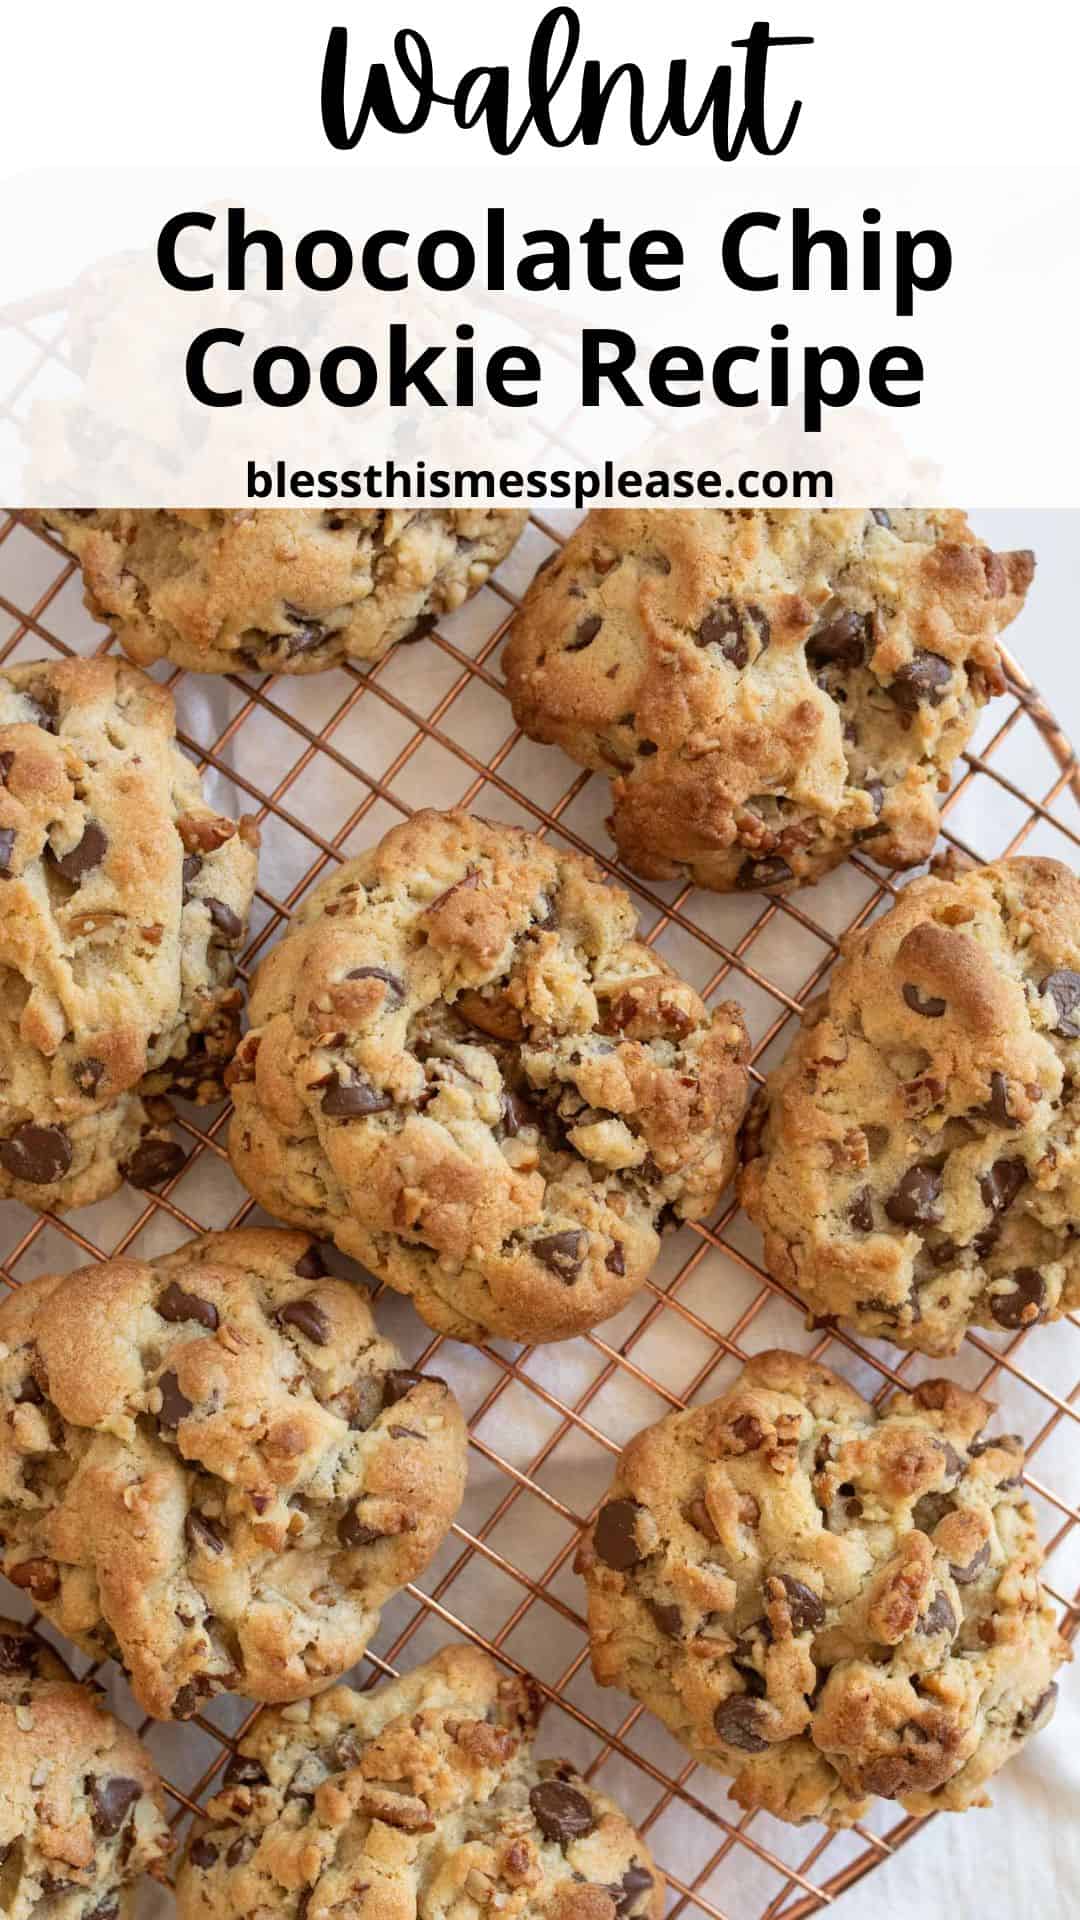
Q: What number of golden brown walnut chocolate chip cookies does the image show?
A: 9